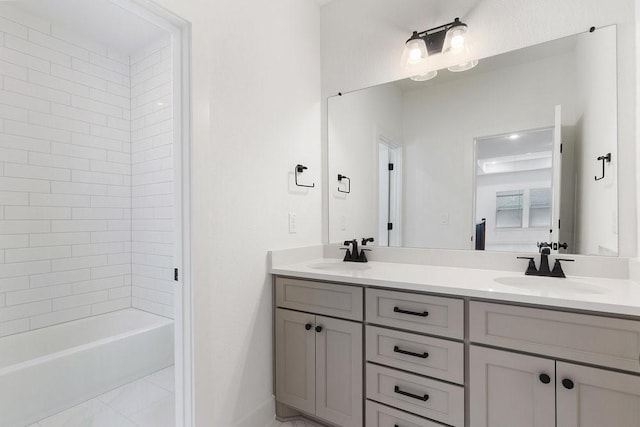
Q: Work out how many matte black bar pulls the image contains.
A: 3